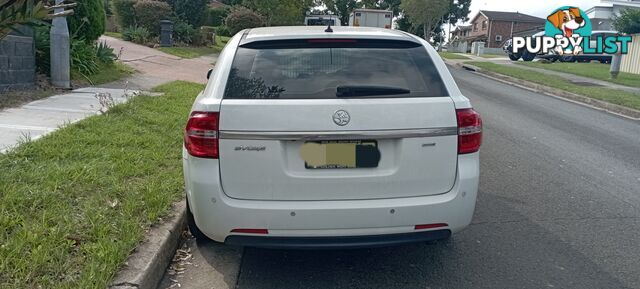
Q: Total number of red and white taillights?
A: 2